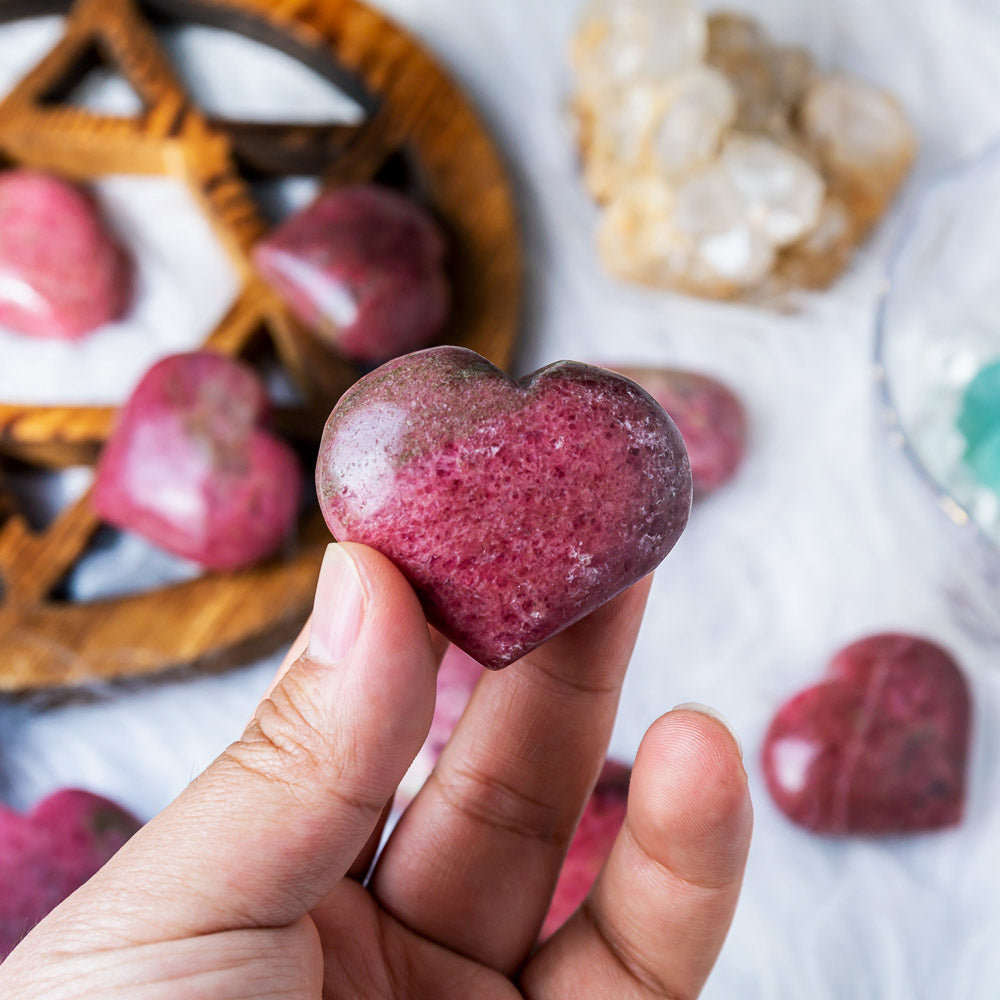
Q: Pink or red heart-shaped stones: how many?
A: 9